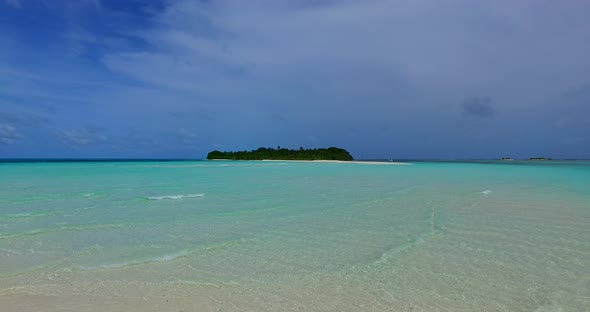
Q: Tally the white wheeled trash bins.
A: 0